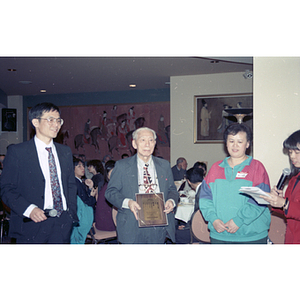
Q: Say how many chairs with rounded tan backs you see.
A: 3